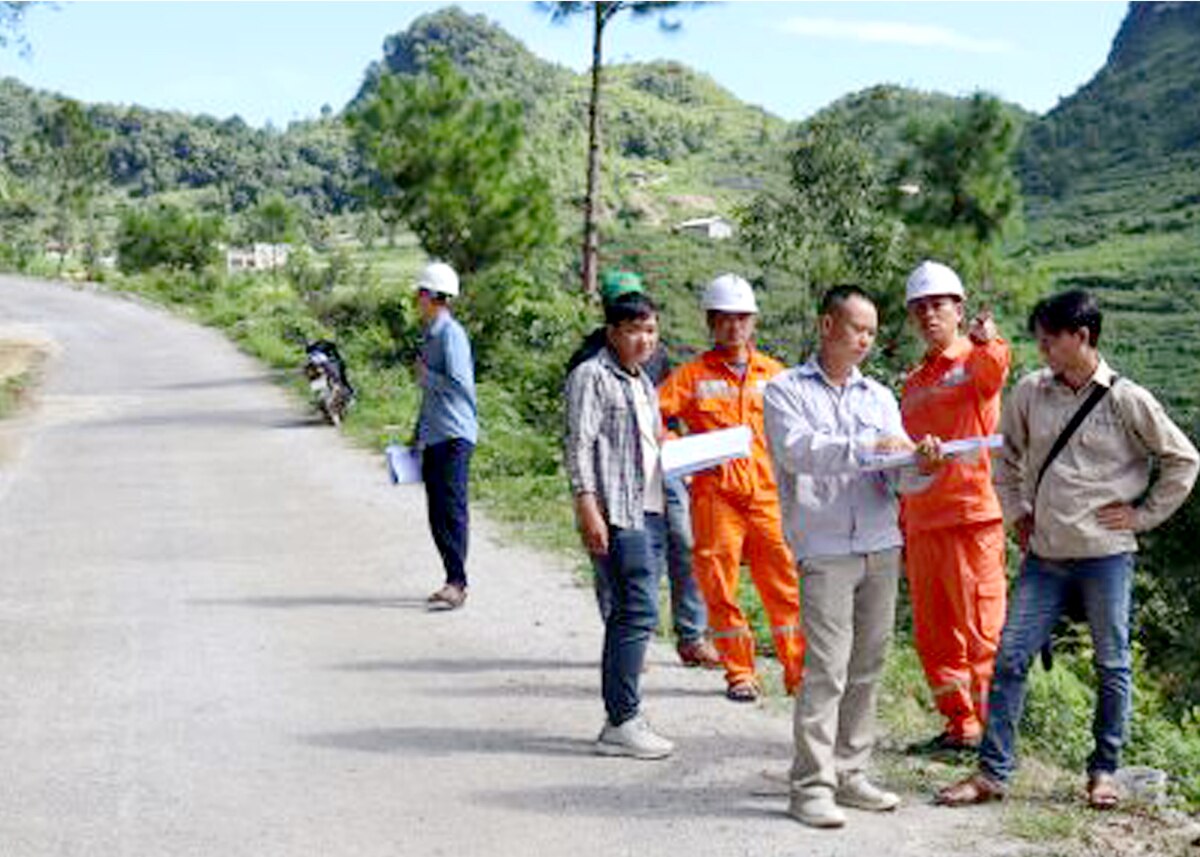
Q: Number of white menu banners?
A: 0